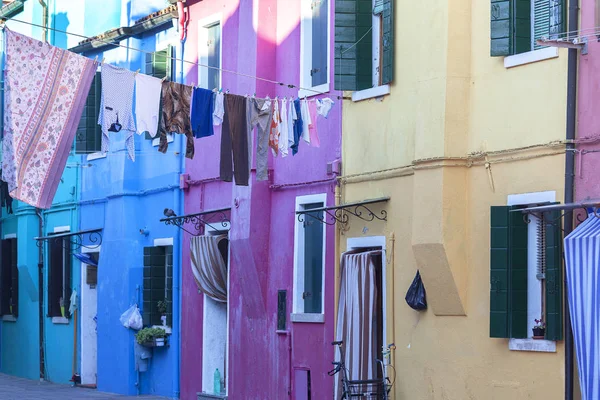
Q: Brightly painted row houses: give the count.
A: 5